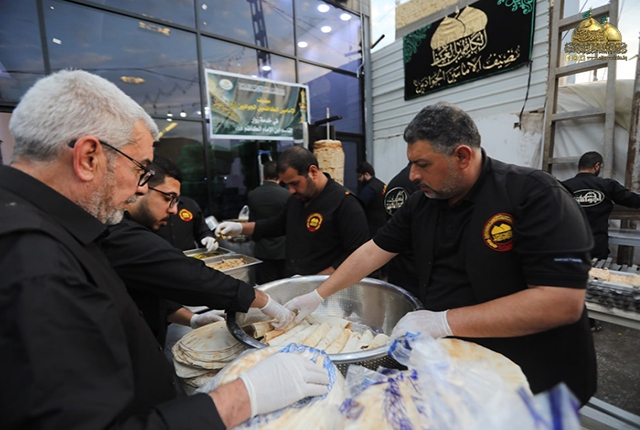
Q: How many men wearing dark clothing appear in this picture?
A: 9